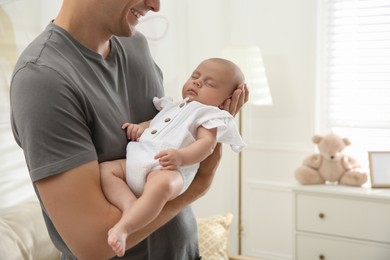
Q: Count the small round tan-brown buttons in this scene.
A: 3